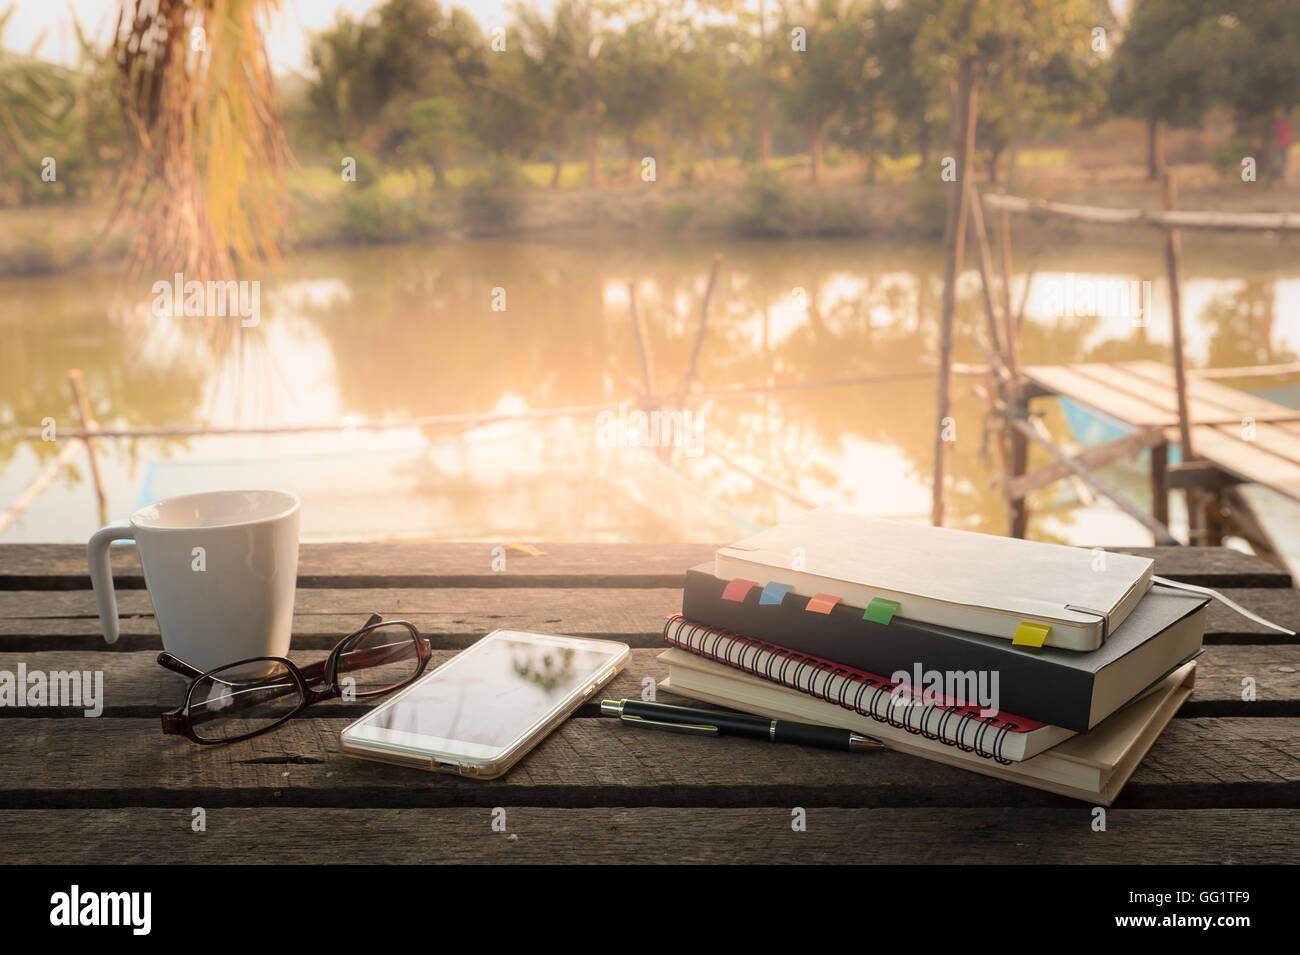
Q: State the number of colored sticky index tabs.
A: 5